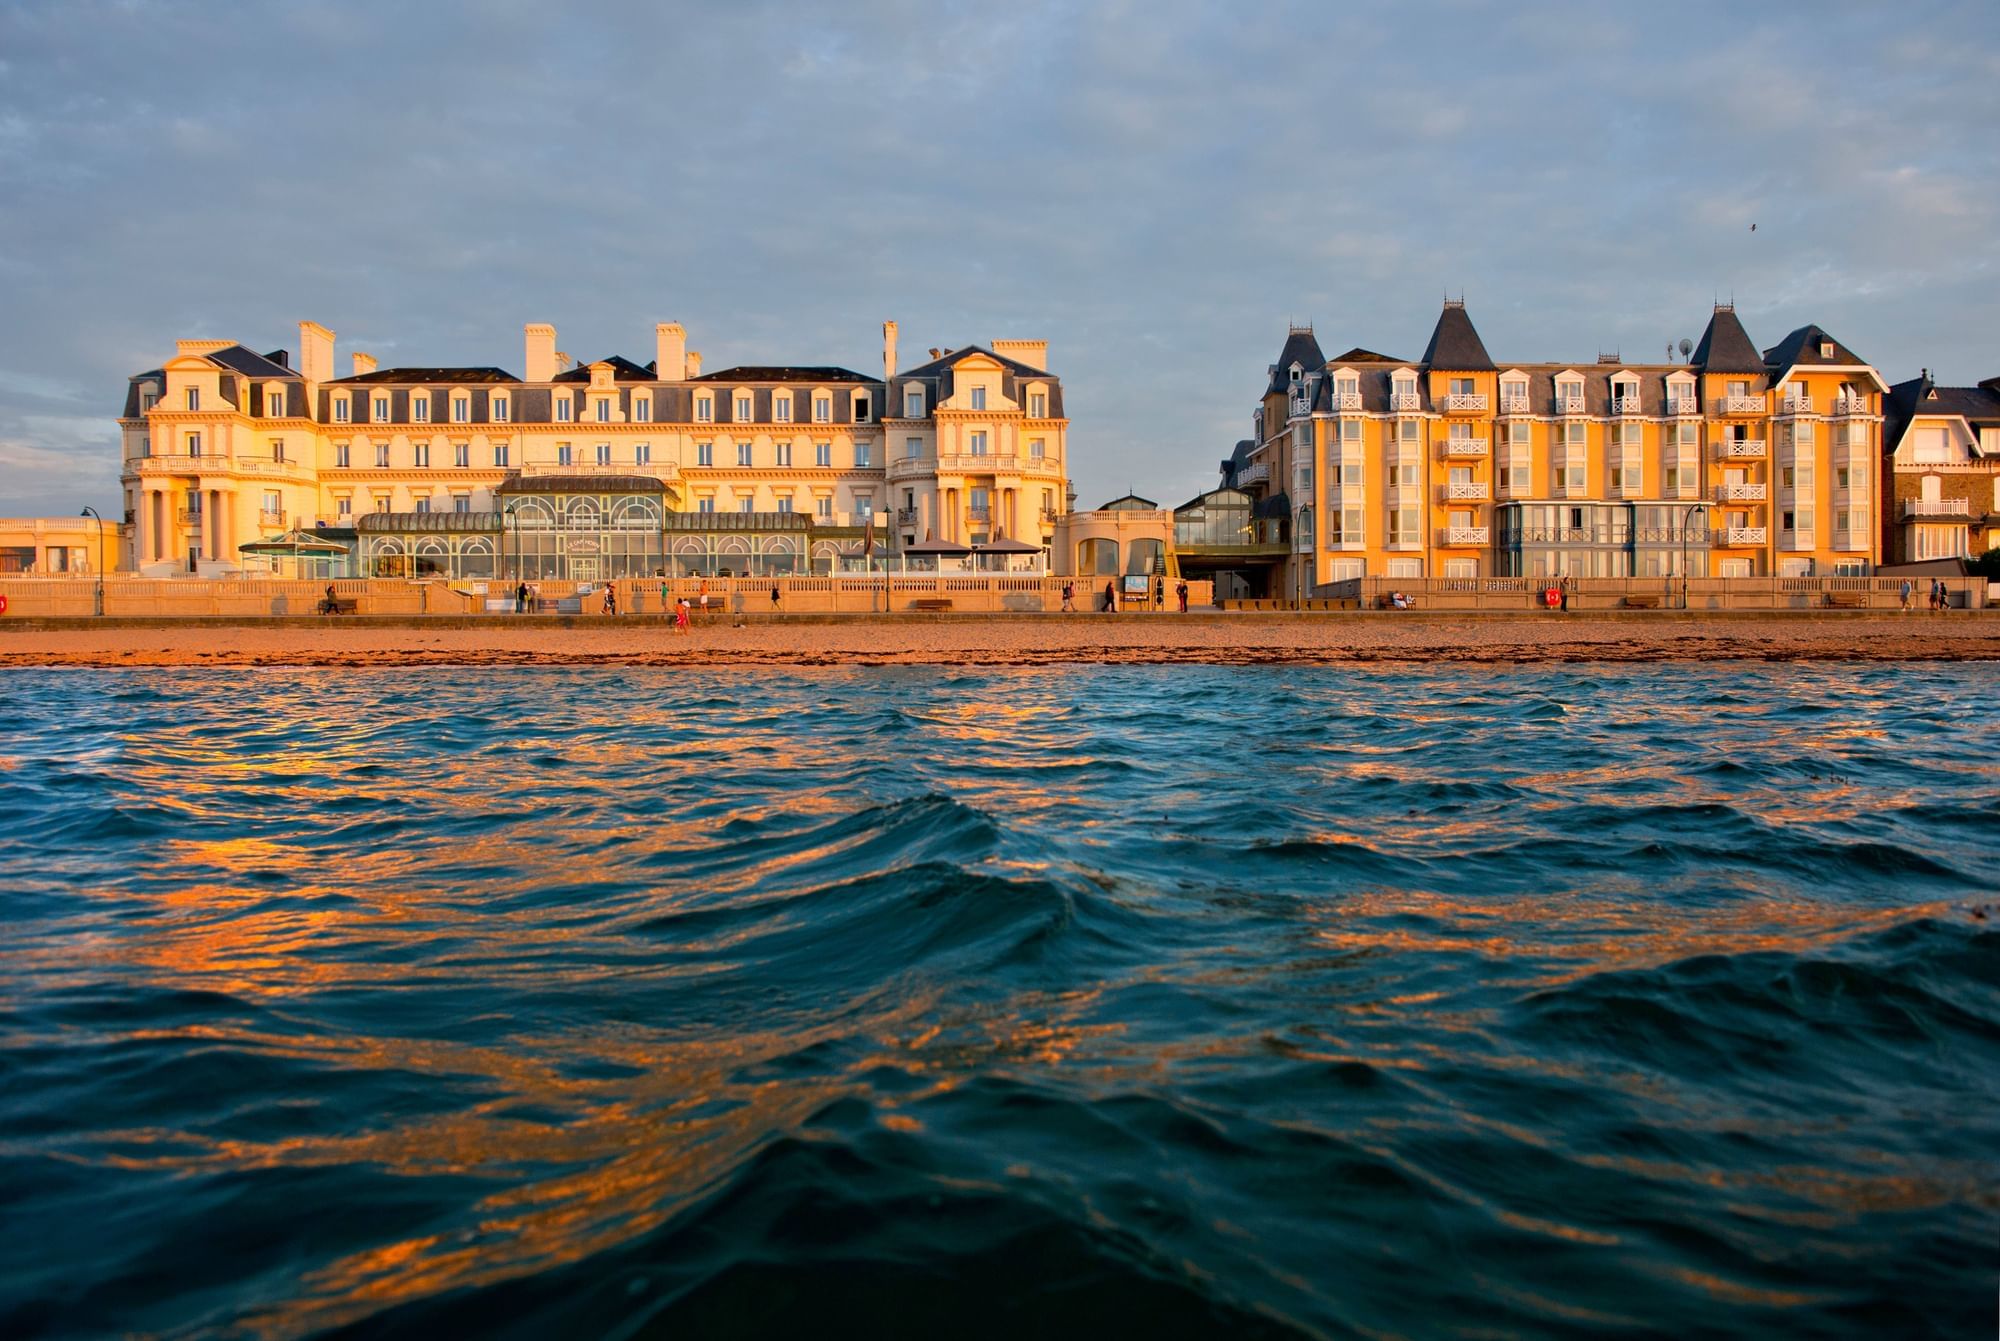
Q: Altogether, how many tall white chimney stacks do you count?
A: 4